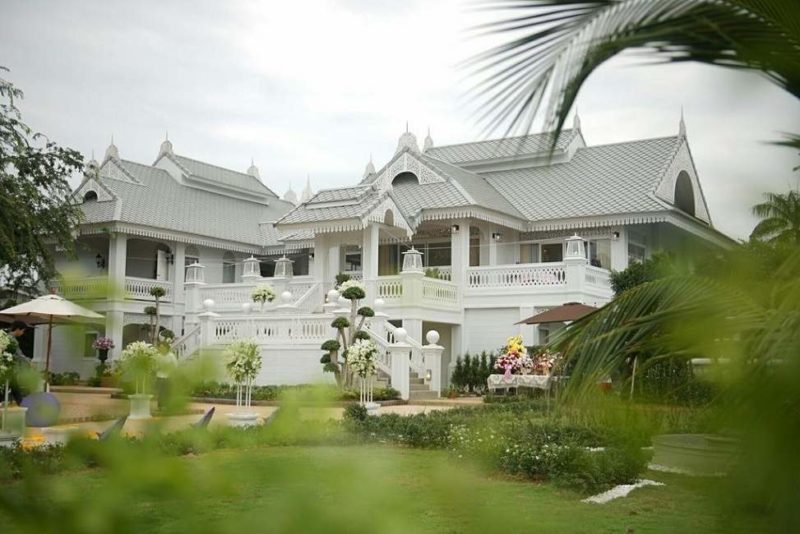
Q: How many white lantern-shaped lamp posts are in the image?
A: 5